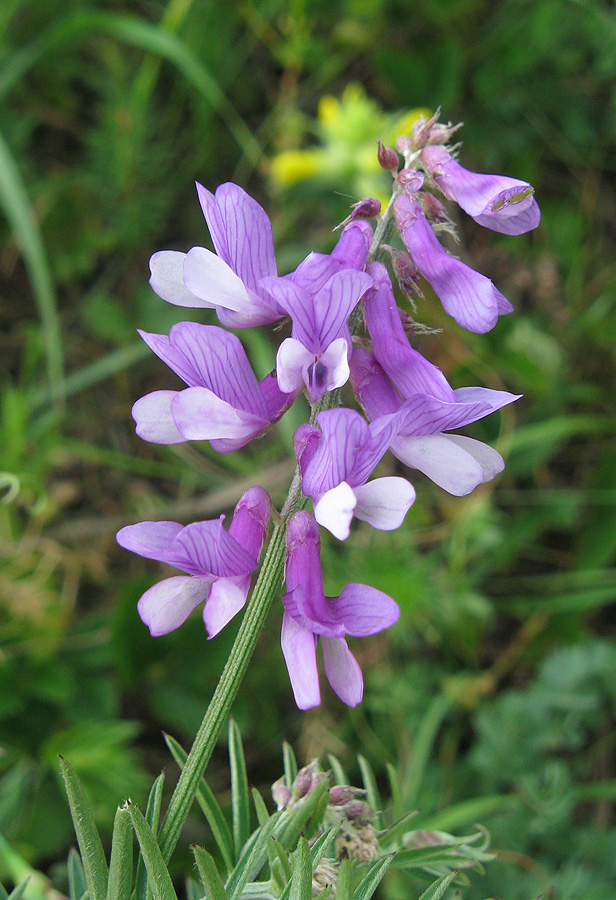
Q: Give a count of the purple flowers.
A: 11